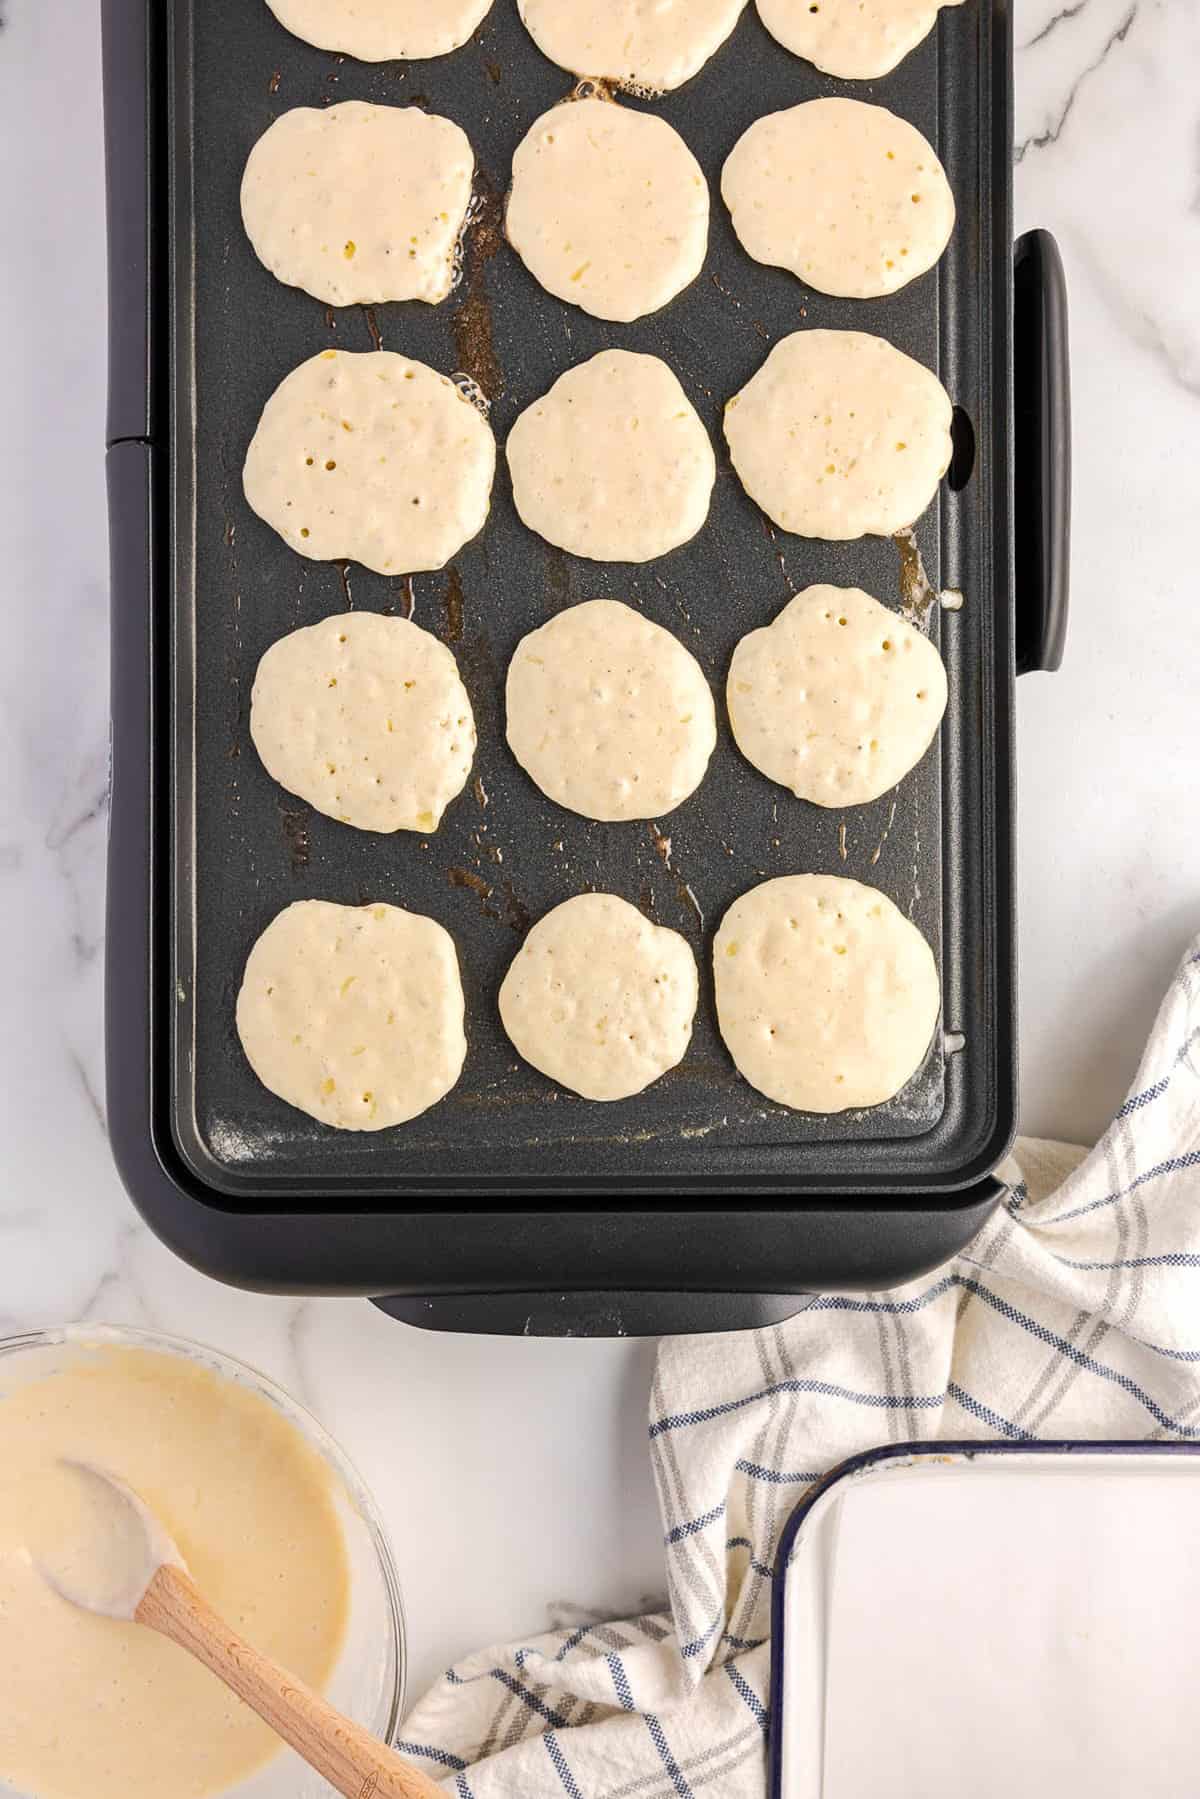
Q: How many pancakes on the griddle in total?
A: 15